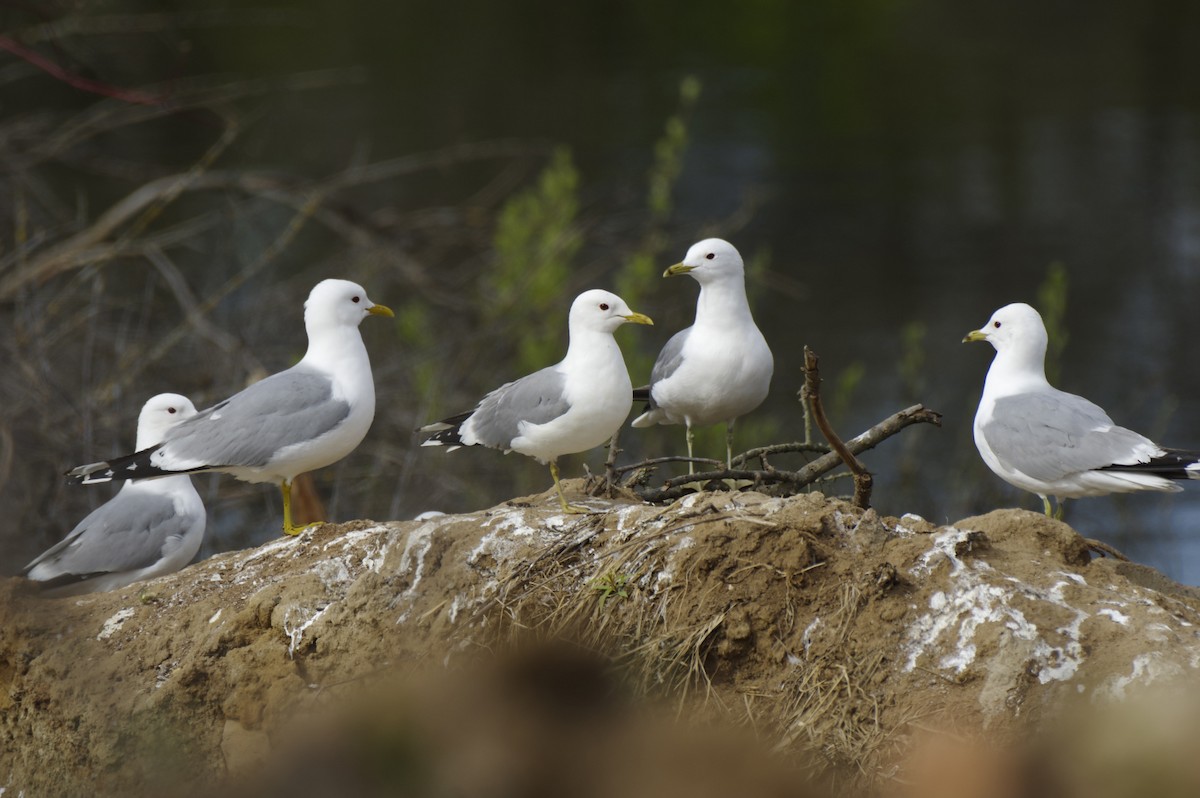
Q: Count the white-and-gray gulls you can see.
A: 5